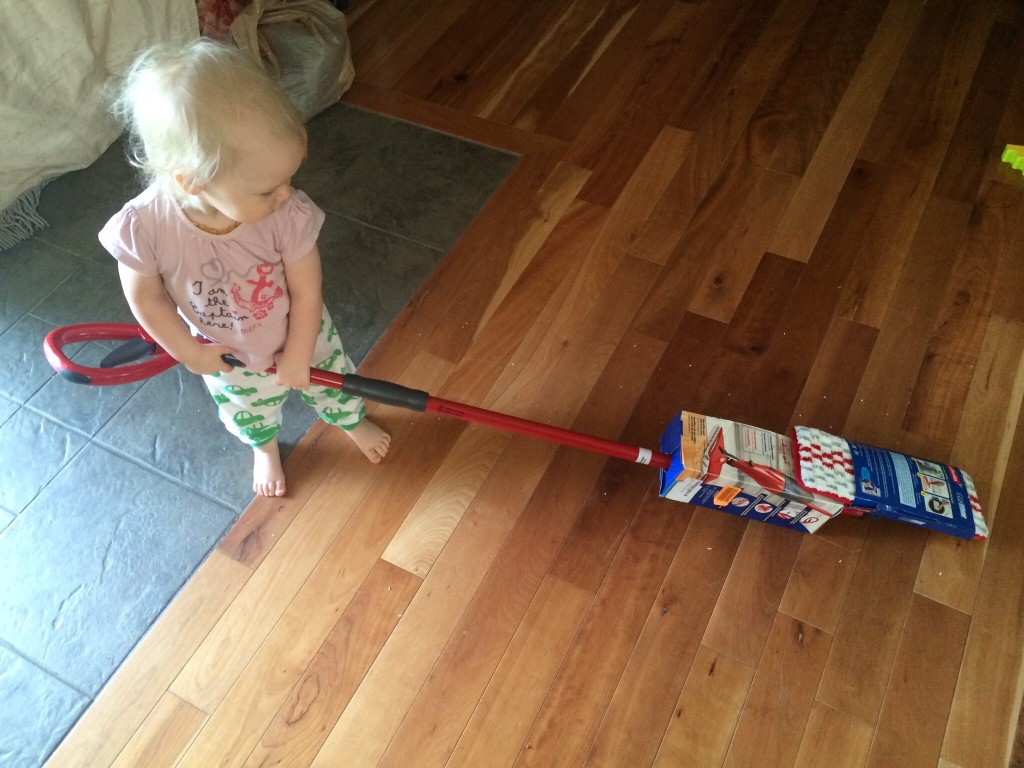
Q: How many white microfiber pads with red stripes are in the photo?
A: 1